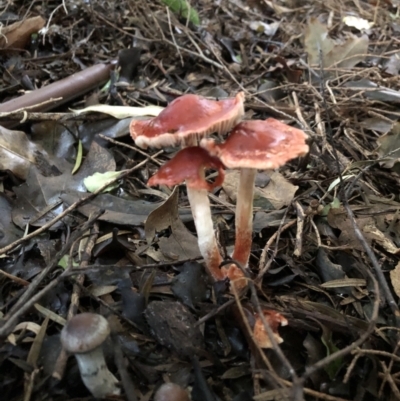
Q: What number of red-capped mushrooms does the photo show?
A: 3